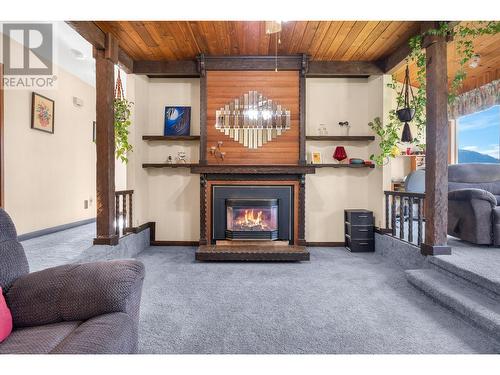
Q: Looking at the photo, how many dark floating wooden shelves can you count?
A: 4